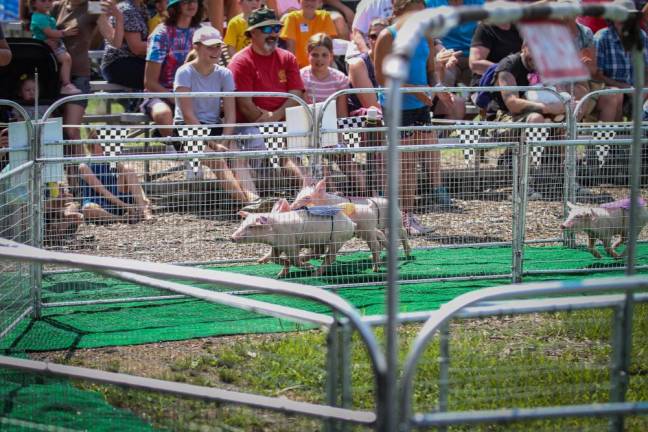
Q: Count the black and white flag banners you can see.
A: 7